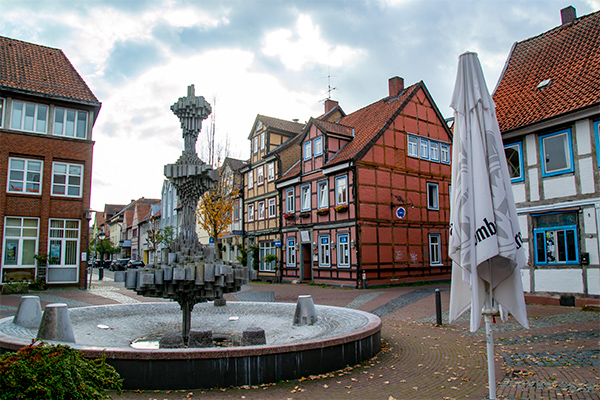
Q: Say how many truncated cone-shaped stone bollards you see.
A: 3